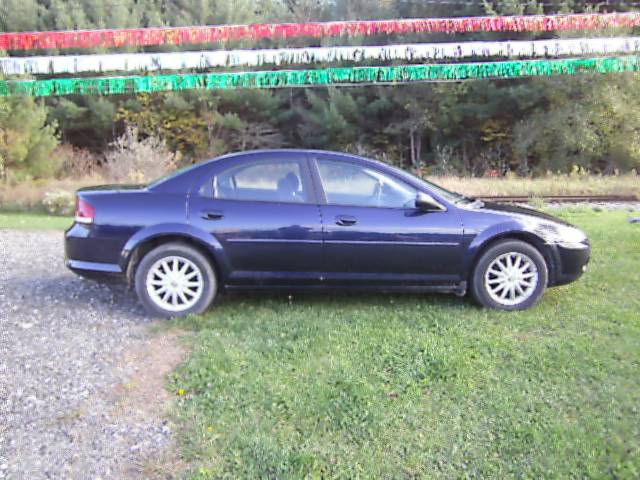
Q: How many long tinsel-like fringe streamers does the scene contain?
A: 3